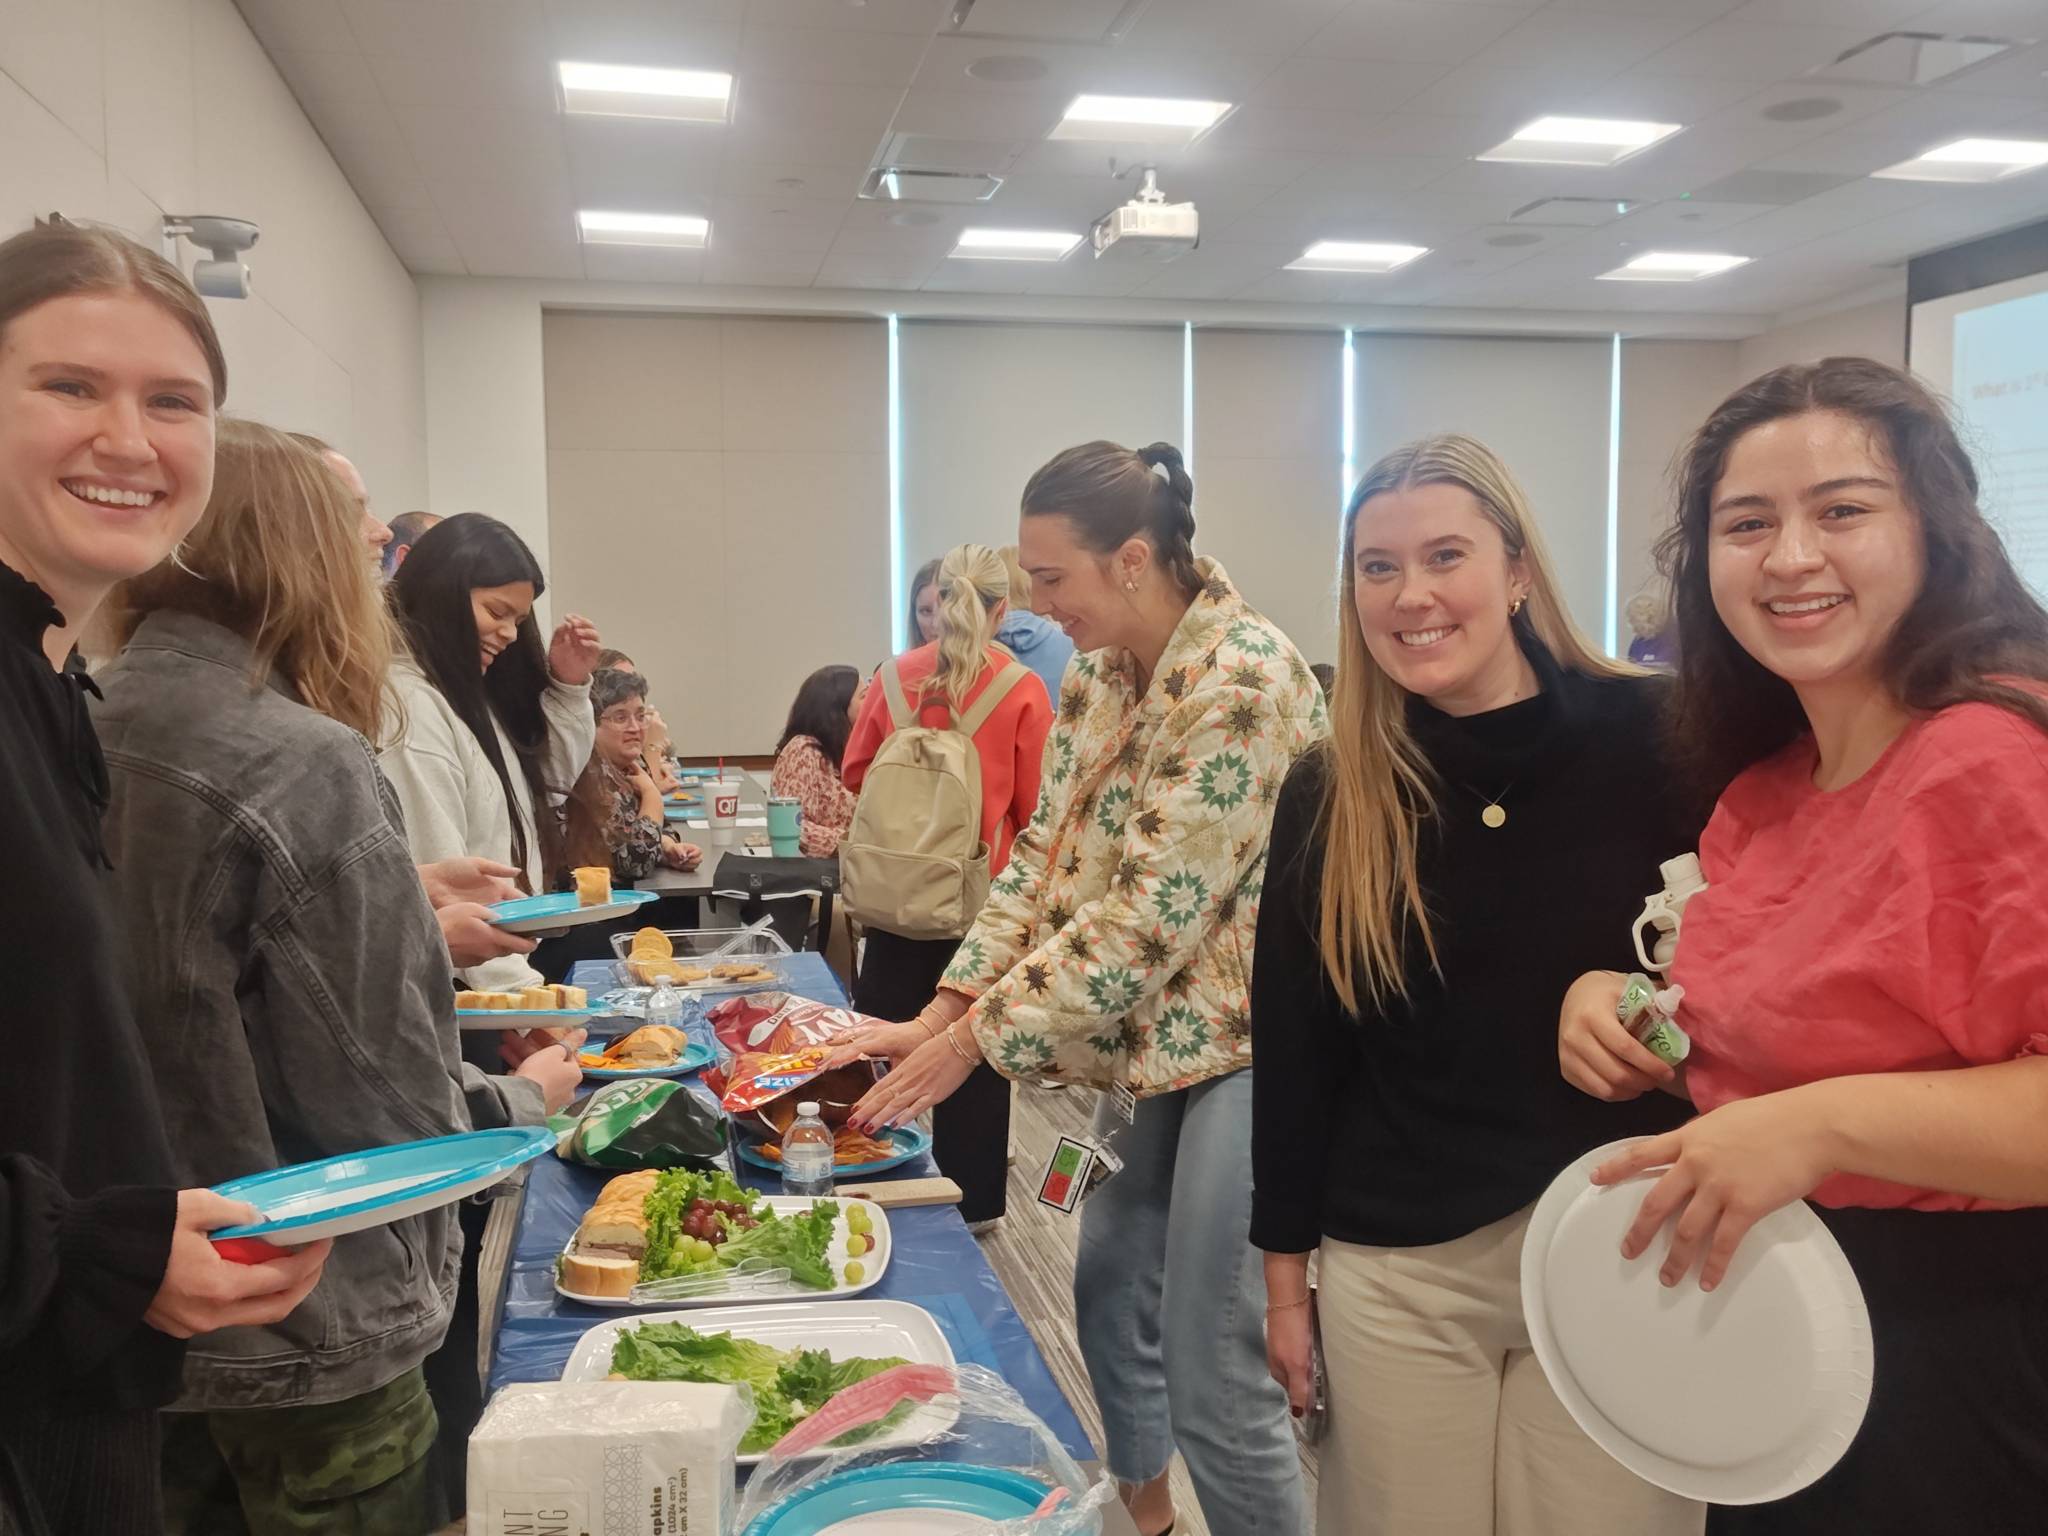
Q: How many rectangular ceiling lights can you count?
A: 8